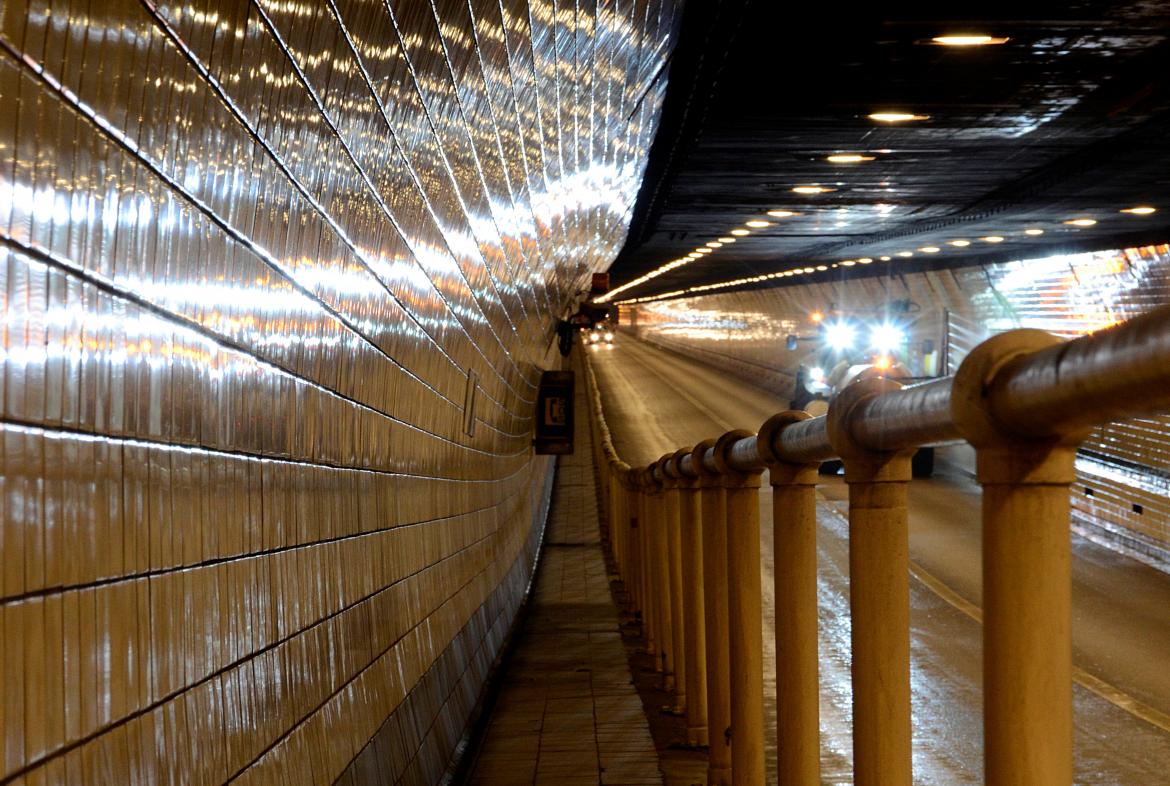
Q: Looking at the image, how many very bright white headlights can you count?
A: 2